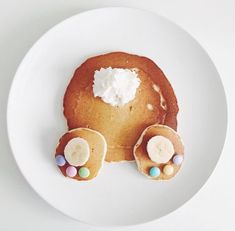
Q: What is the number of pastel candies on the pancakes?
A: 6